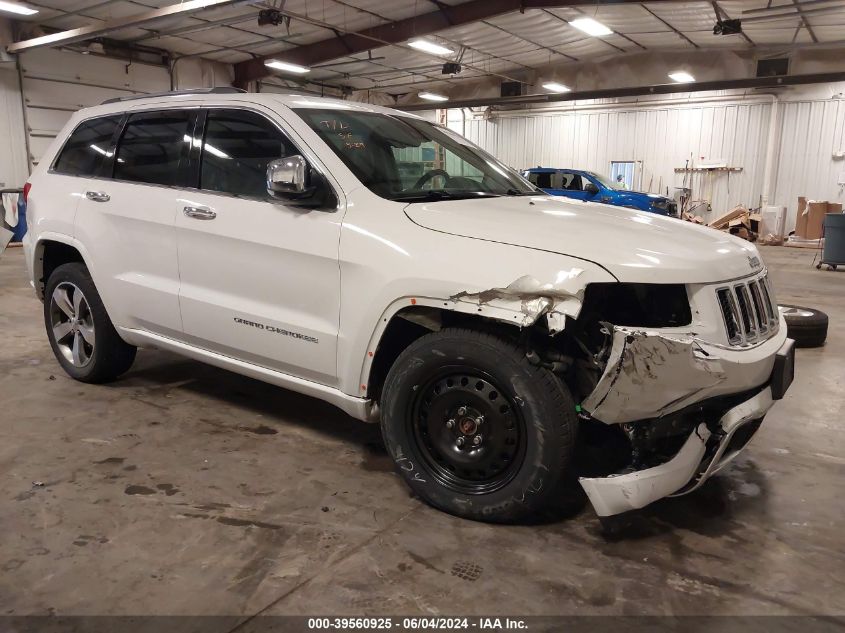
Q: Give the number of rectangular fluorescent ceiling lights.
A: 7